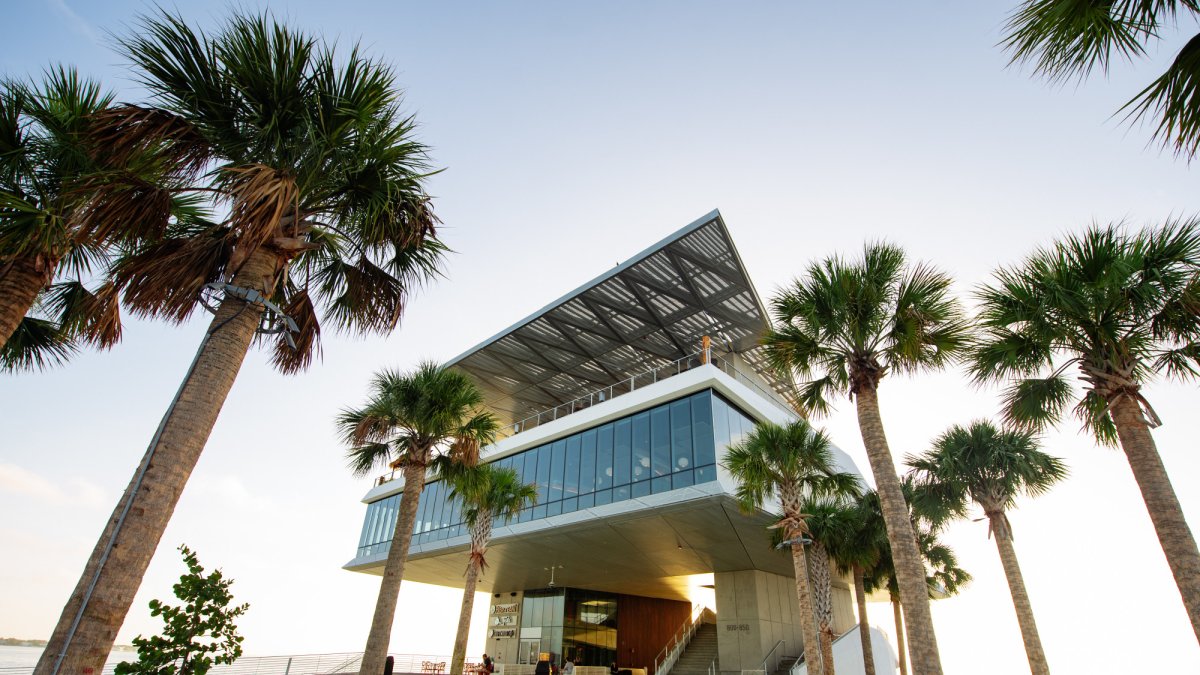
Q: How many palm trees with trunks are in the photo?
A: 11